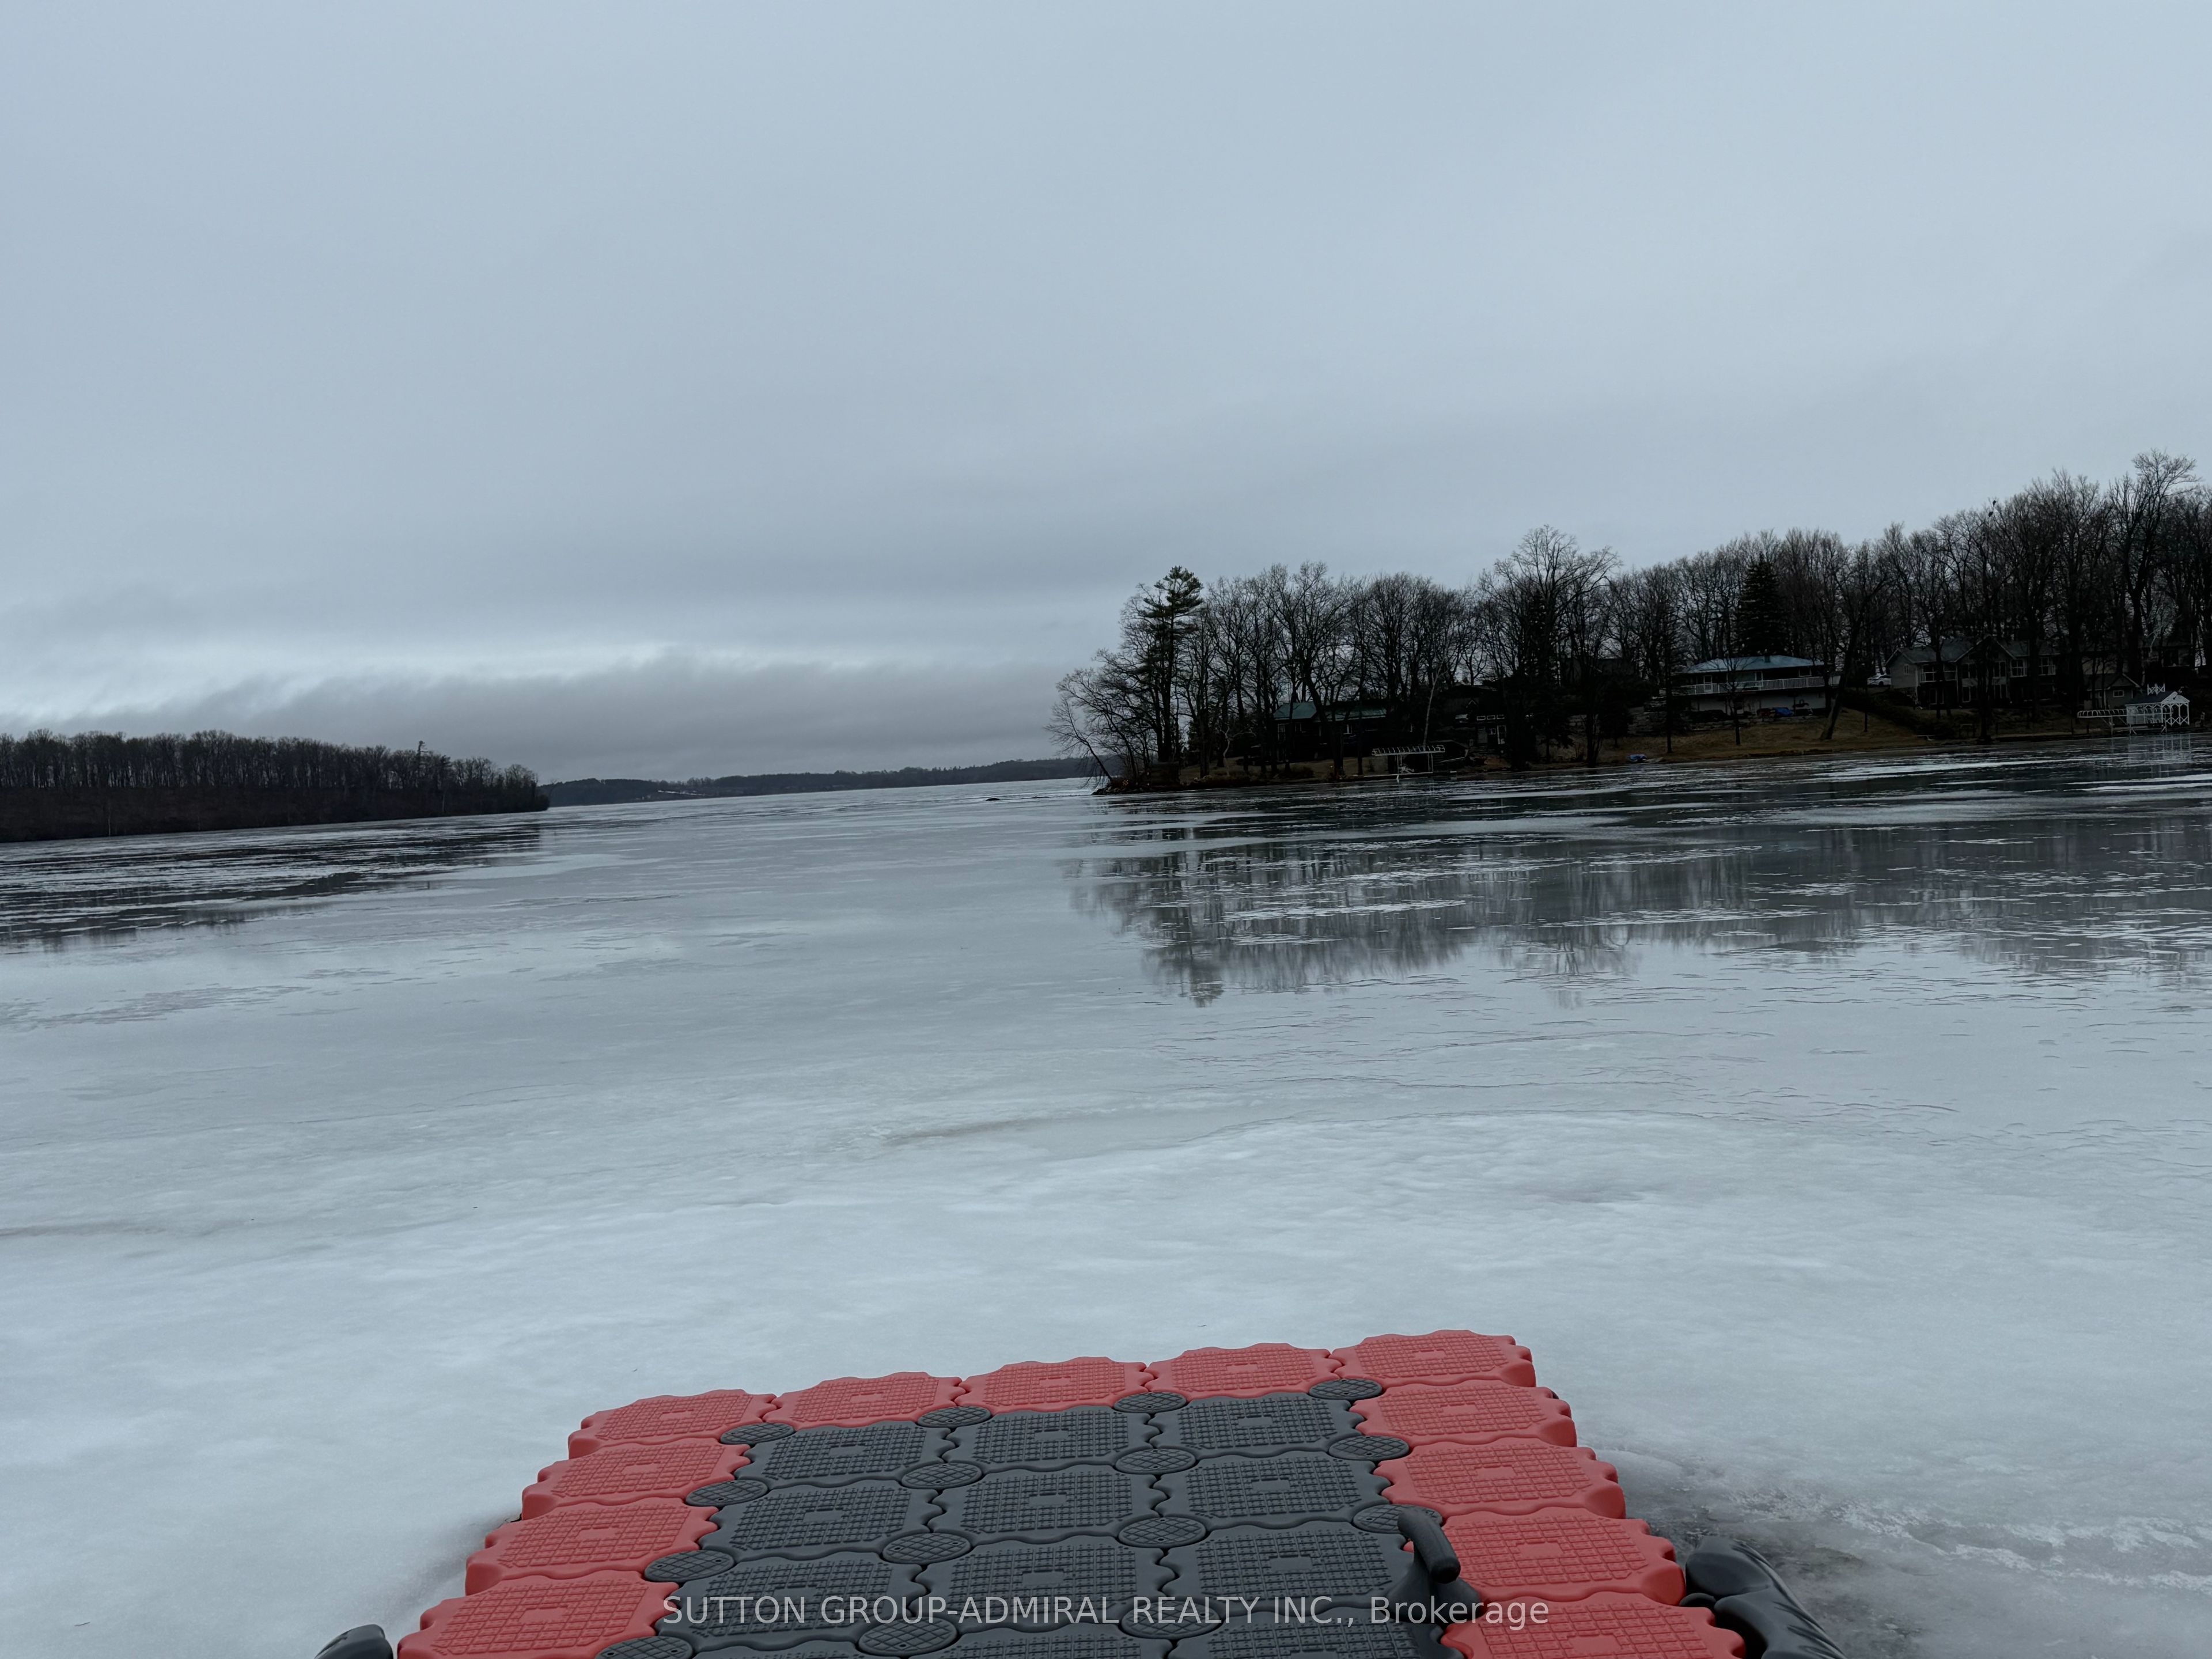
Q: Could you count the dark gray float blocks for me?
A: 12